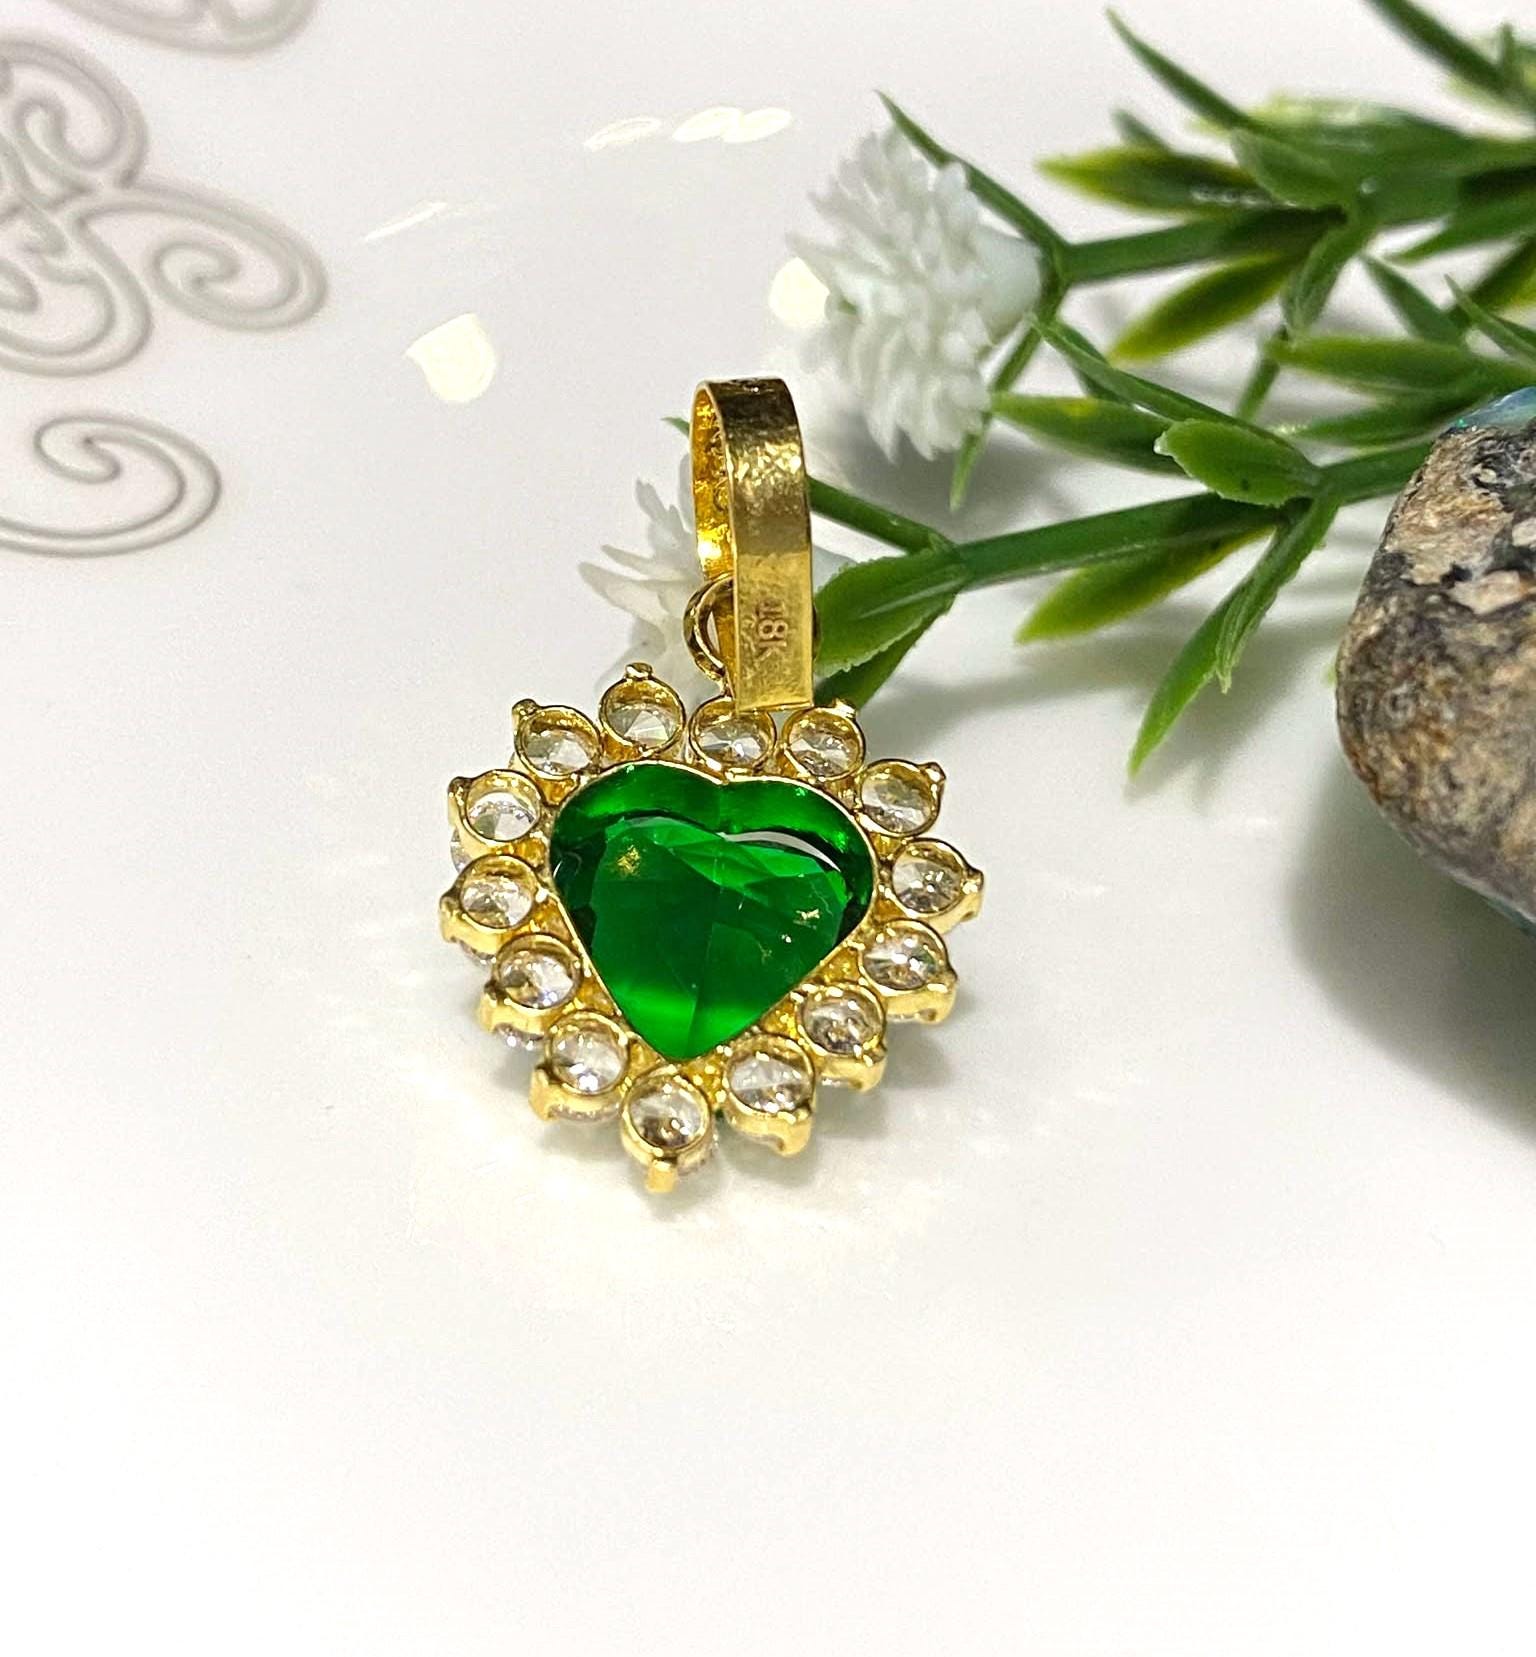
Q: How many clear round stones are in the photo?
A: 14